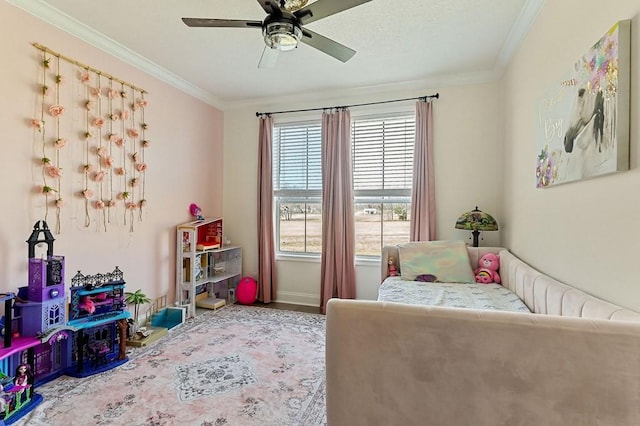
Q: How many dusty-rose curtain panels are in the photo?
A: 3